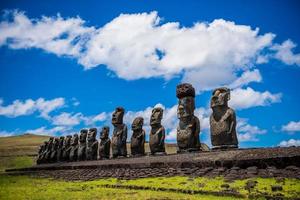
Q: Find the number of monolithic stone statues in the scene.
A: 15